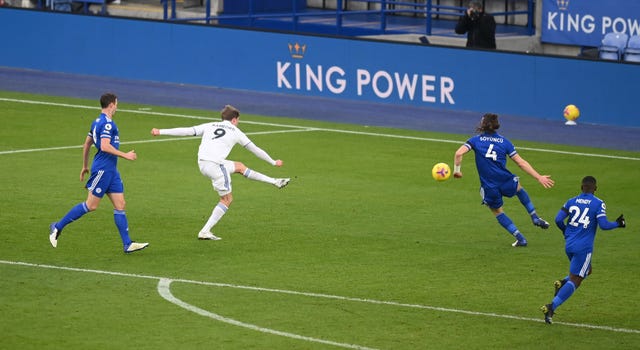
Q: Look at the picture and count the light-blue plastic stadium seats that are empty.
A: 2